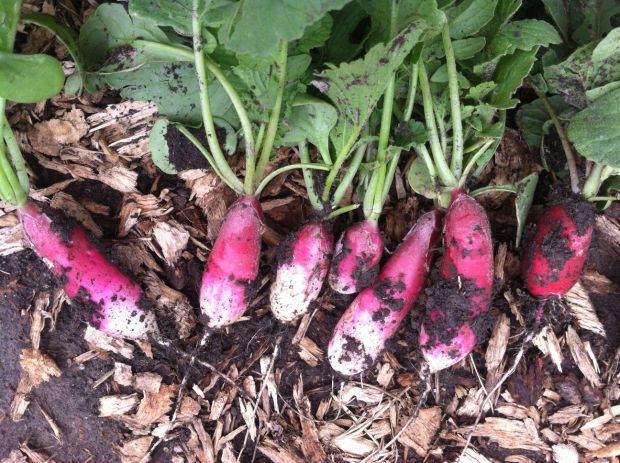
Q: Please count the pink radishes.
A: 7